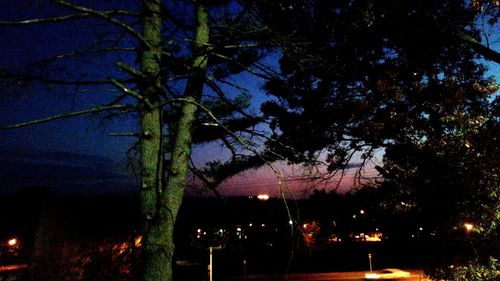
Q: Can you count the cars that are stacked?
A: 0